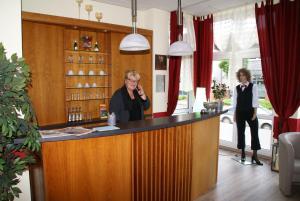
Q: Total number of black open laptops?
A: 0